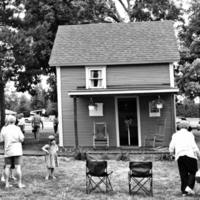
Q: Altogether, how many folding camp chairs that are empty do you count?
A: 2